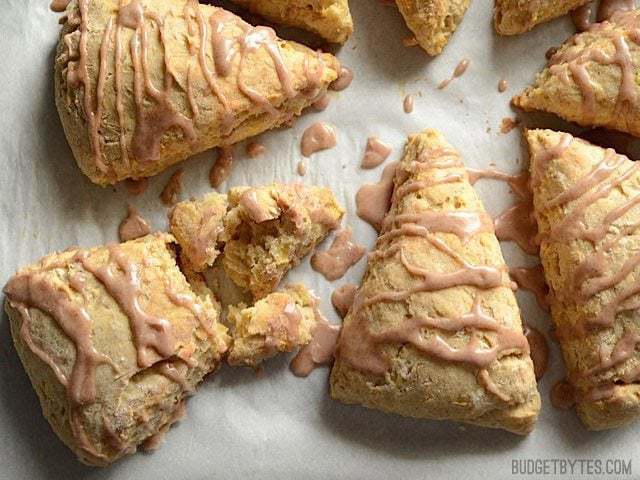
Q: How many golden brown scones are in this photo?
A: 8